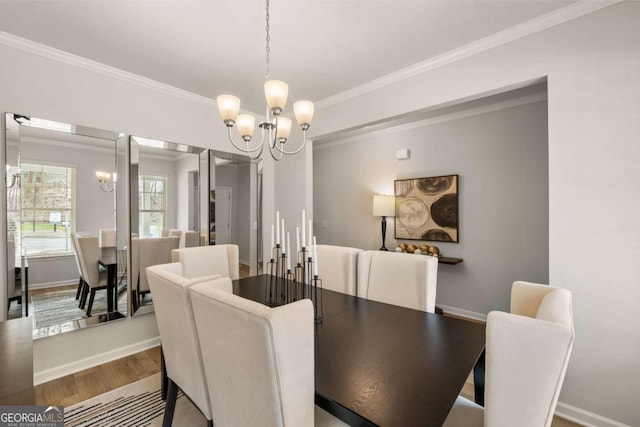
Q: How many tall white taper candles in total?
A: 8